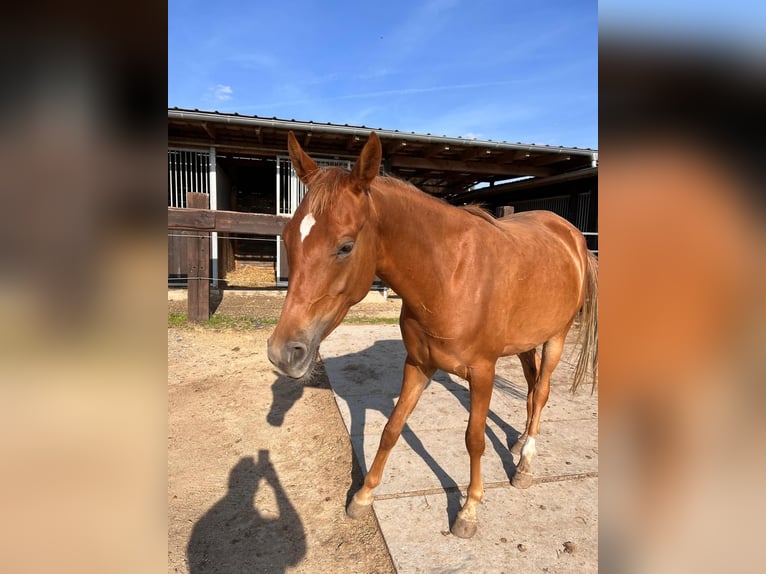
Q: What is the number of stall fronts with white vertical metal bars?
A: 2